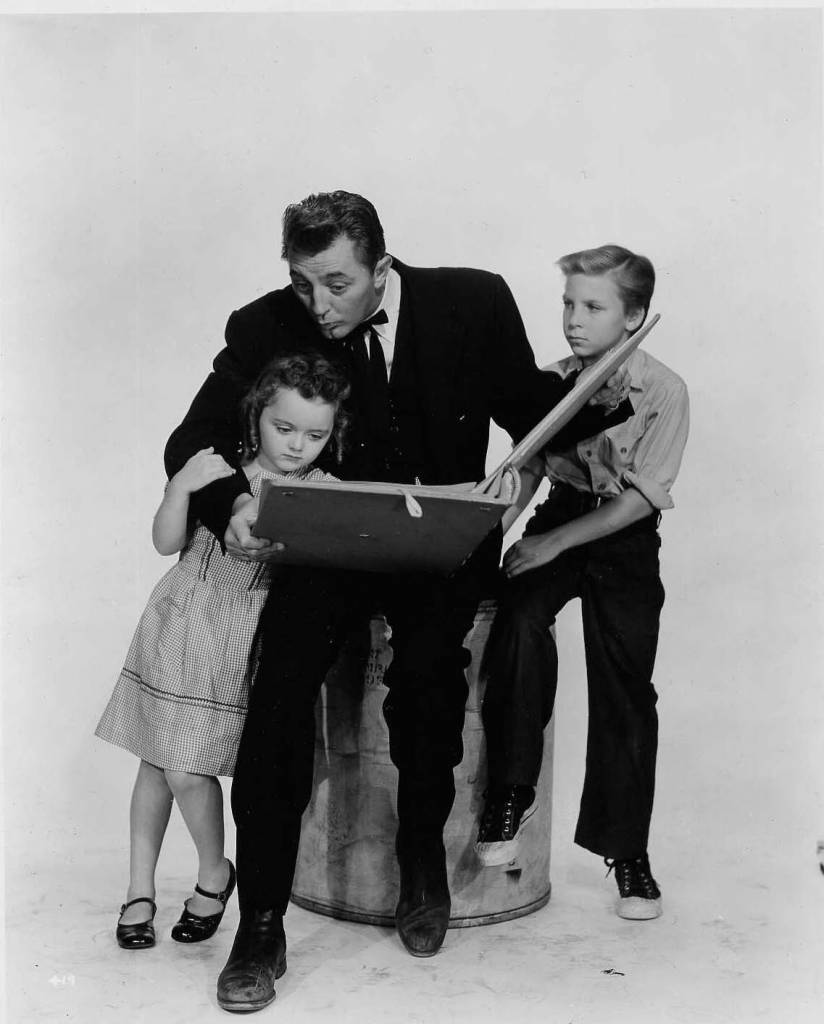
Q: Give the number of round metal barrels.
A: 1